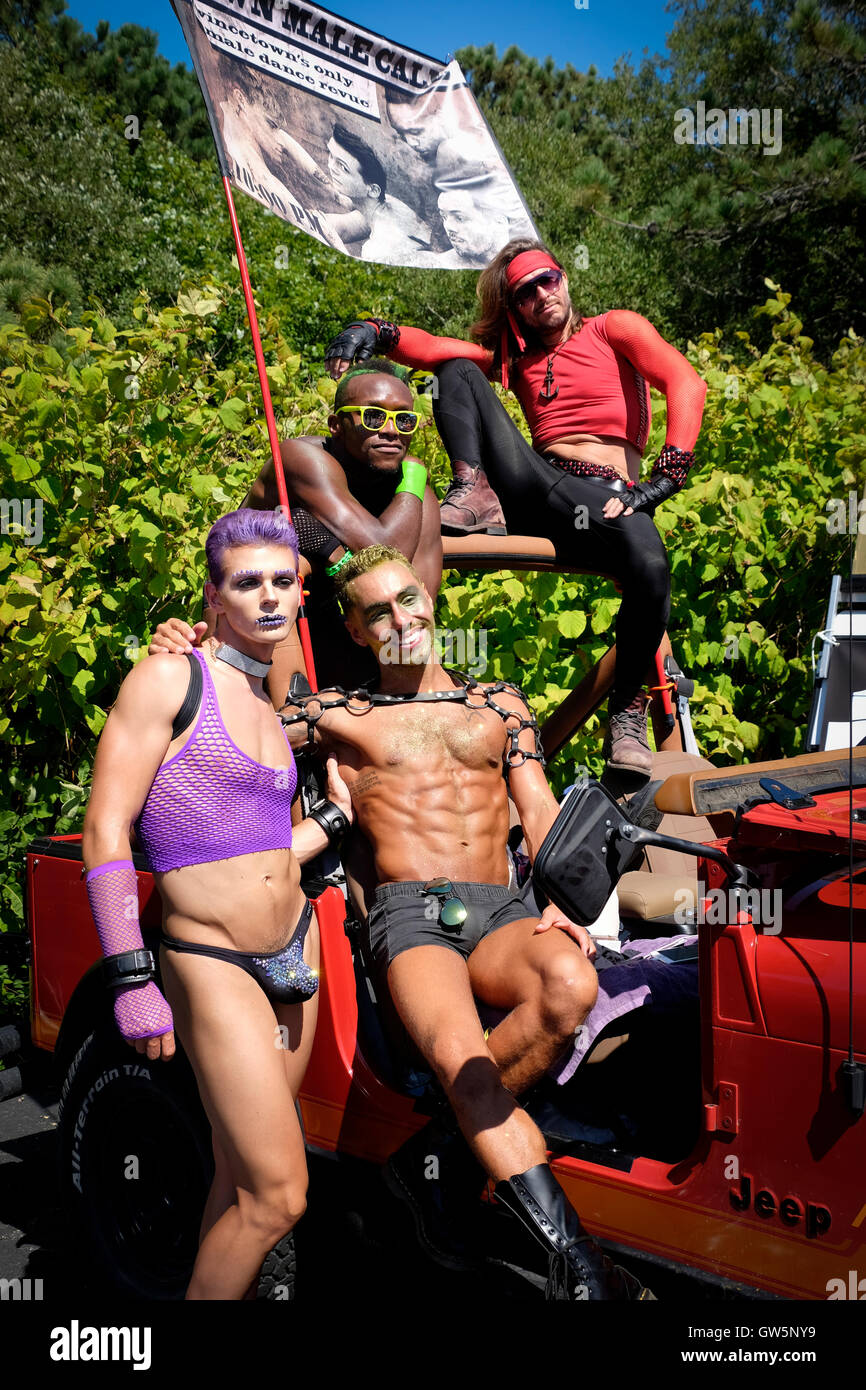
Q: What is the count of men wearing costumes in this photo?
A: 4